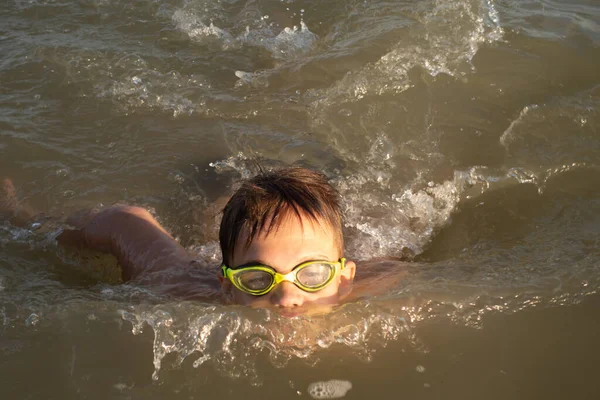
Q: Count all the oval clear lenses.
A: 2